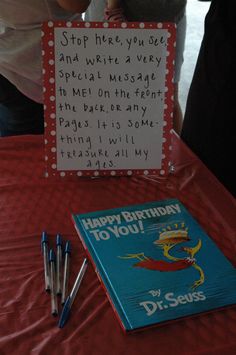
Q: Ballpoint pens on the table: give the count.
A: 5